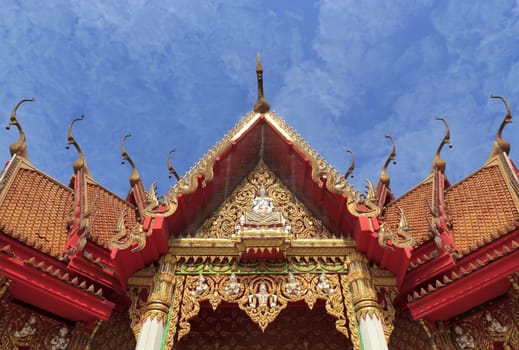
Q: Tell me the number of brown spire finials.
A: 9